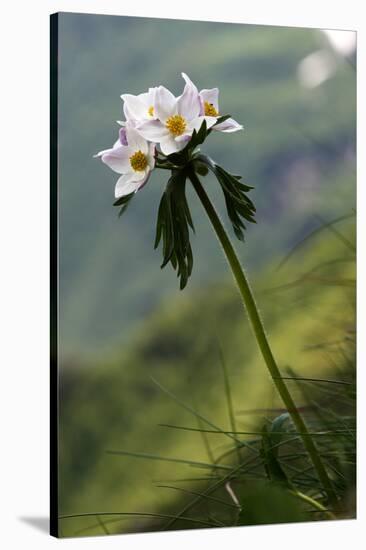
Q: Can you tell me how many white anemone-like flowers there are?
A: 4